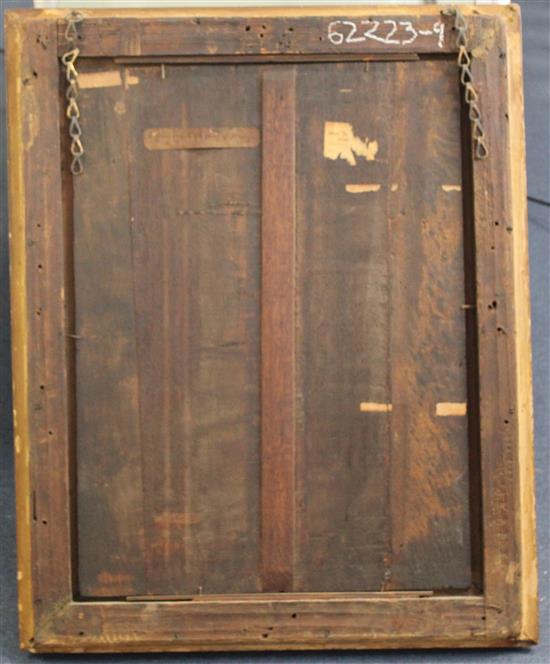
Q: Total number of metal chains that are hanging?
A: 2